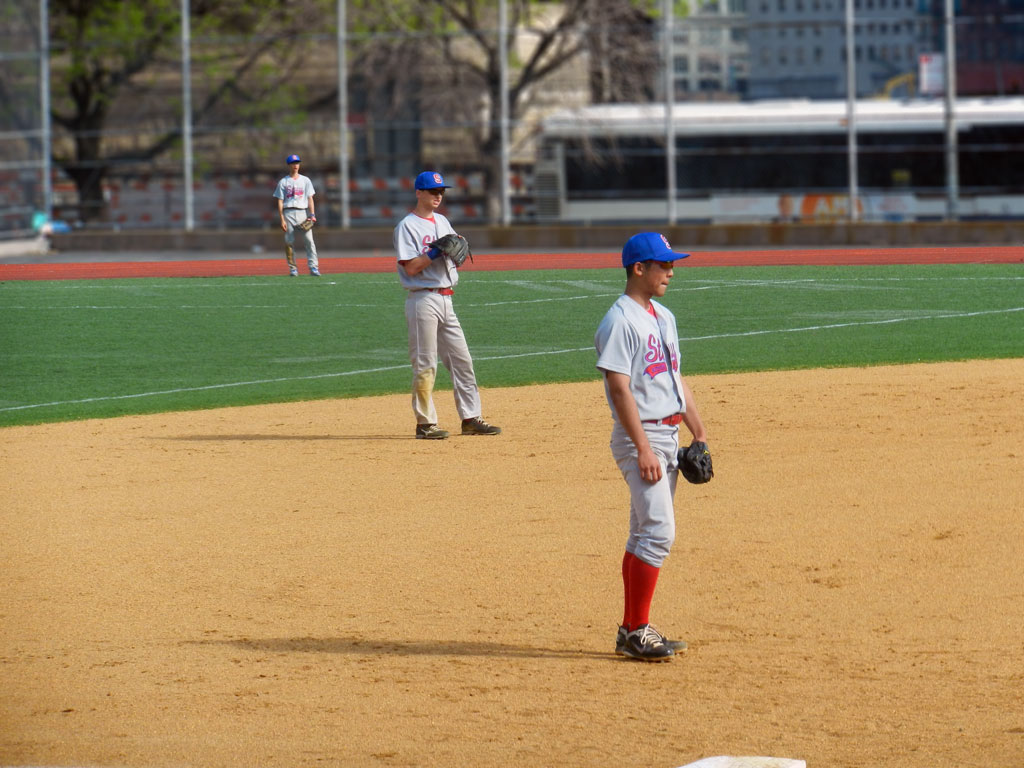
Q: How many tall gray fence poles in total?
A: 7